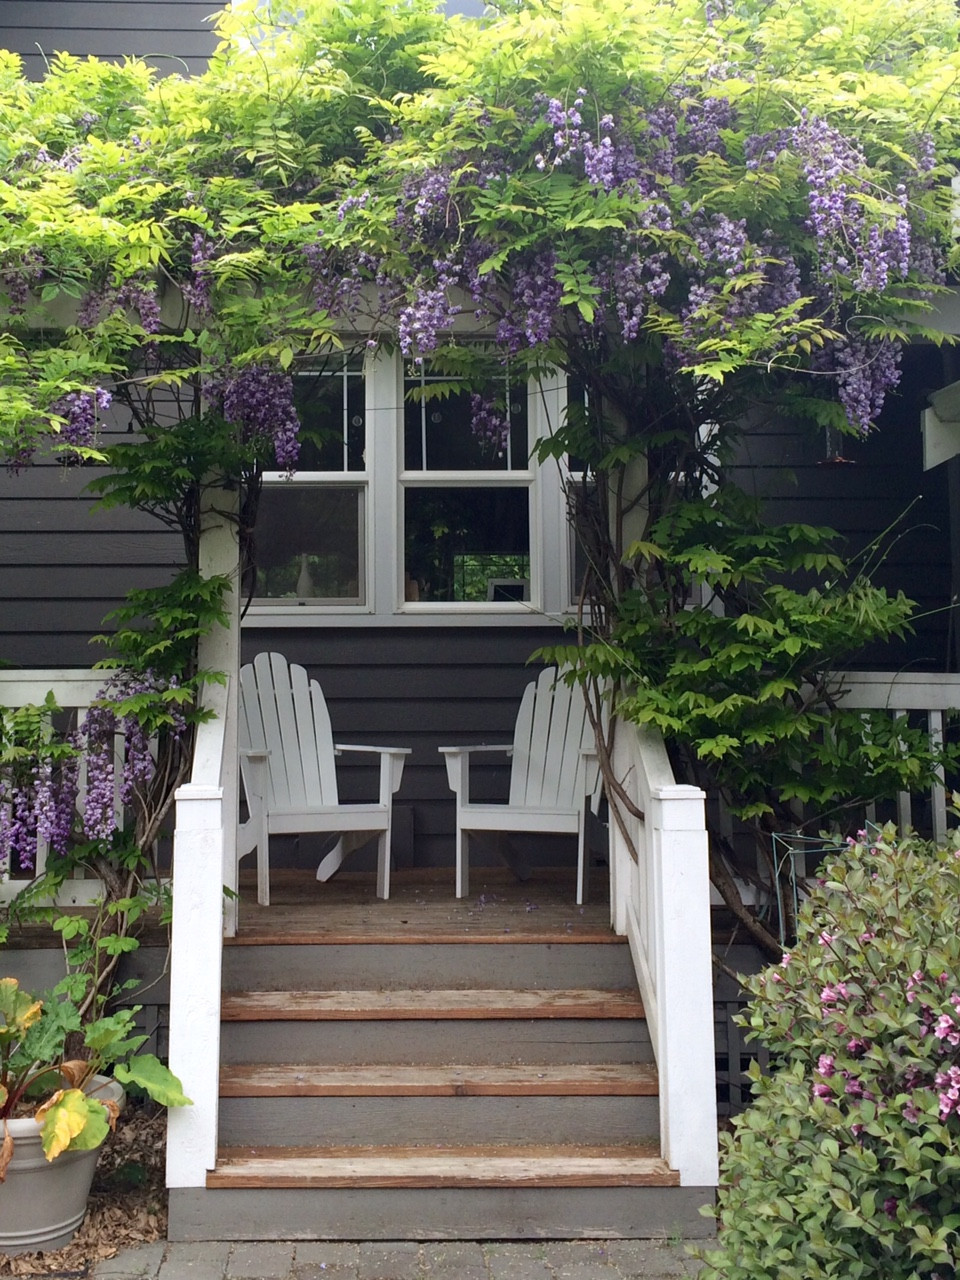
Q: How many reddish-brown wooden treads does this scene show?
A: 4